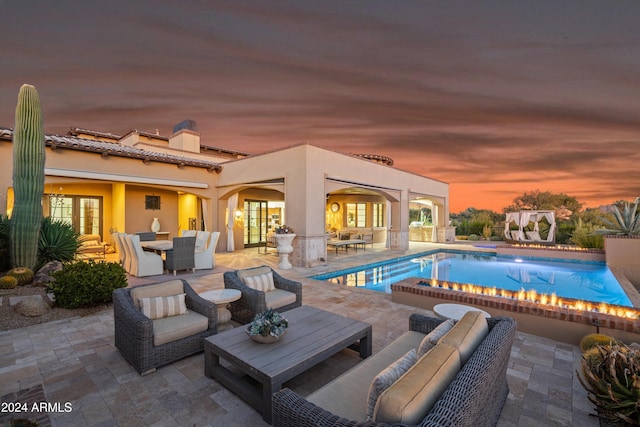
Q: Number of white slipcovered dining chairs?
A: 6